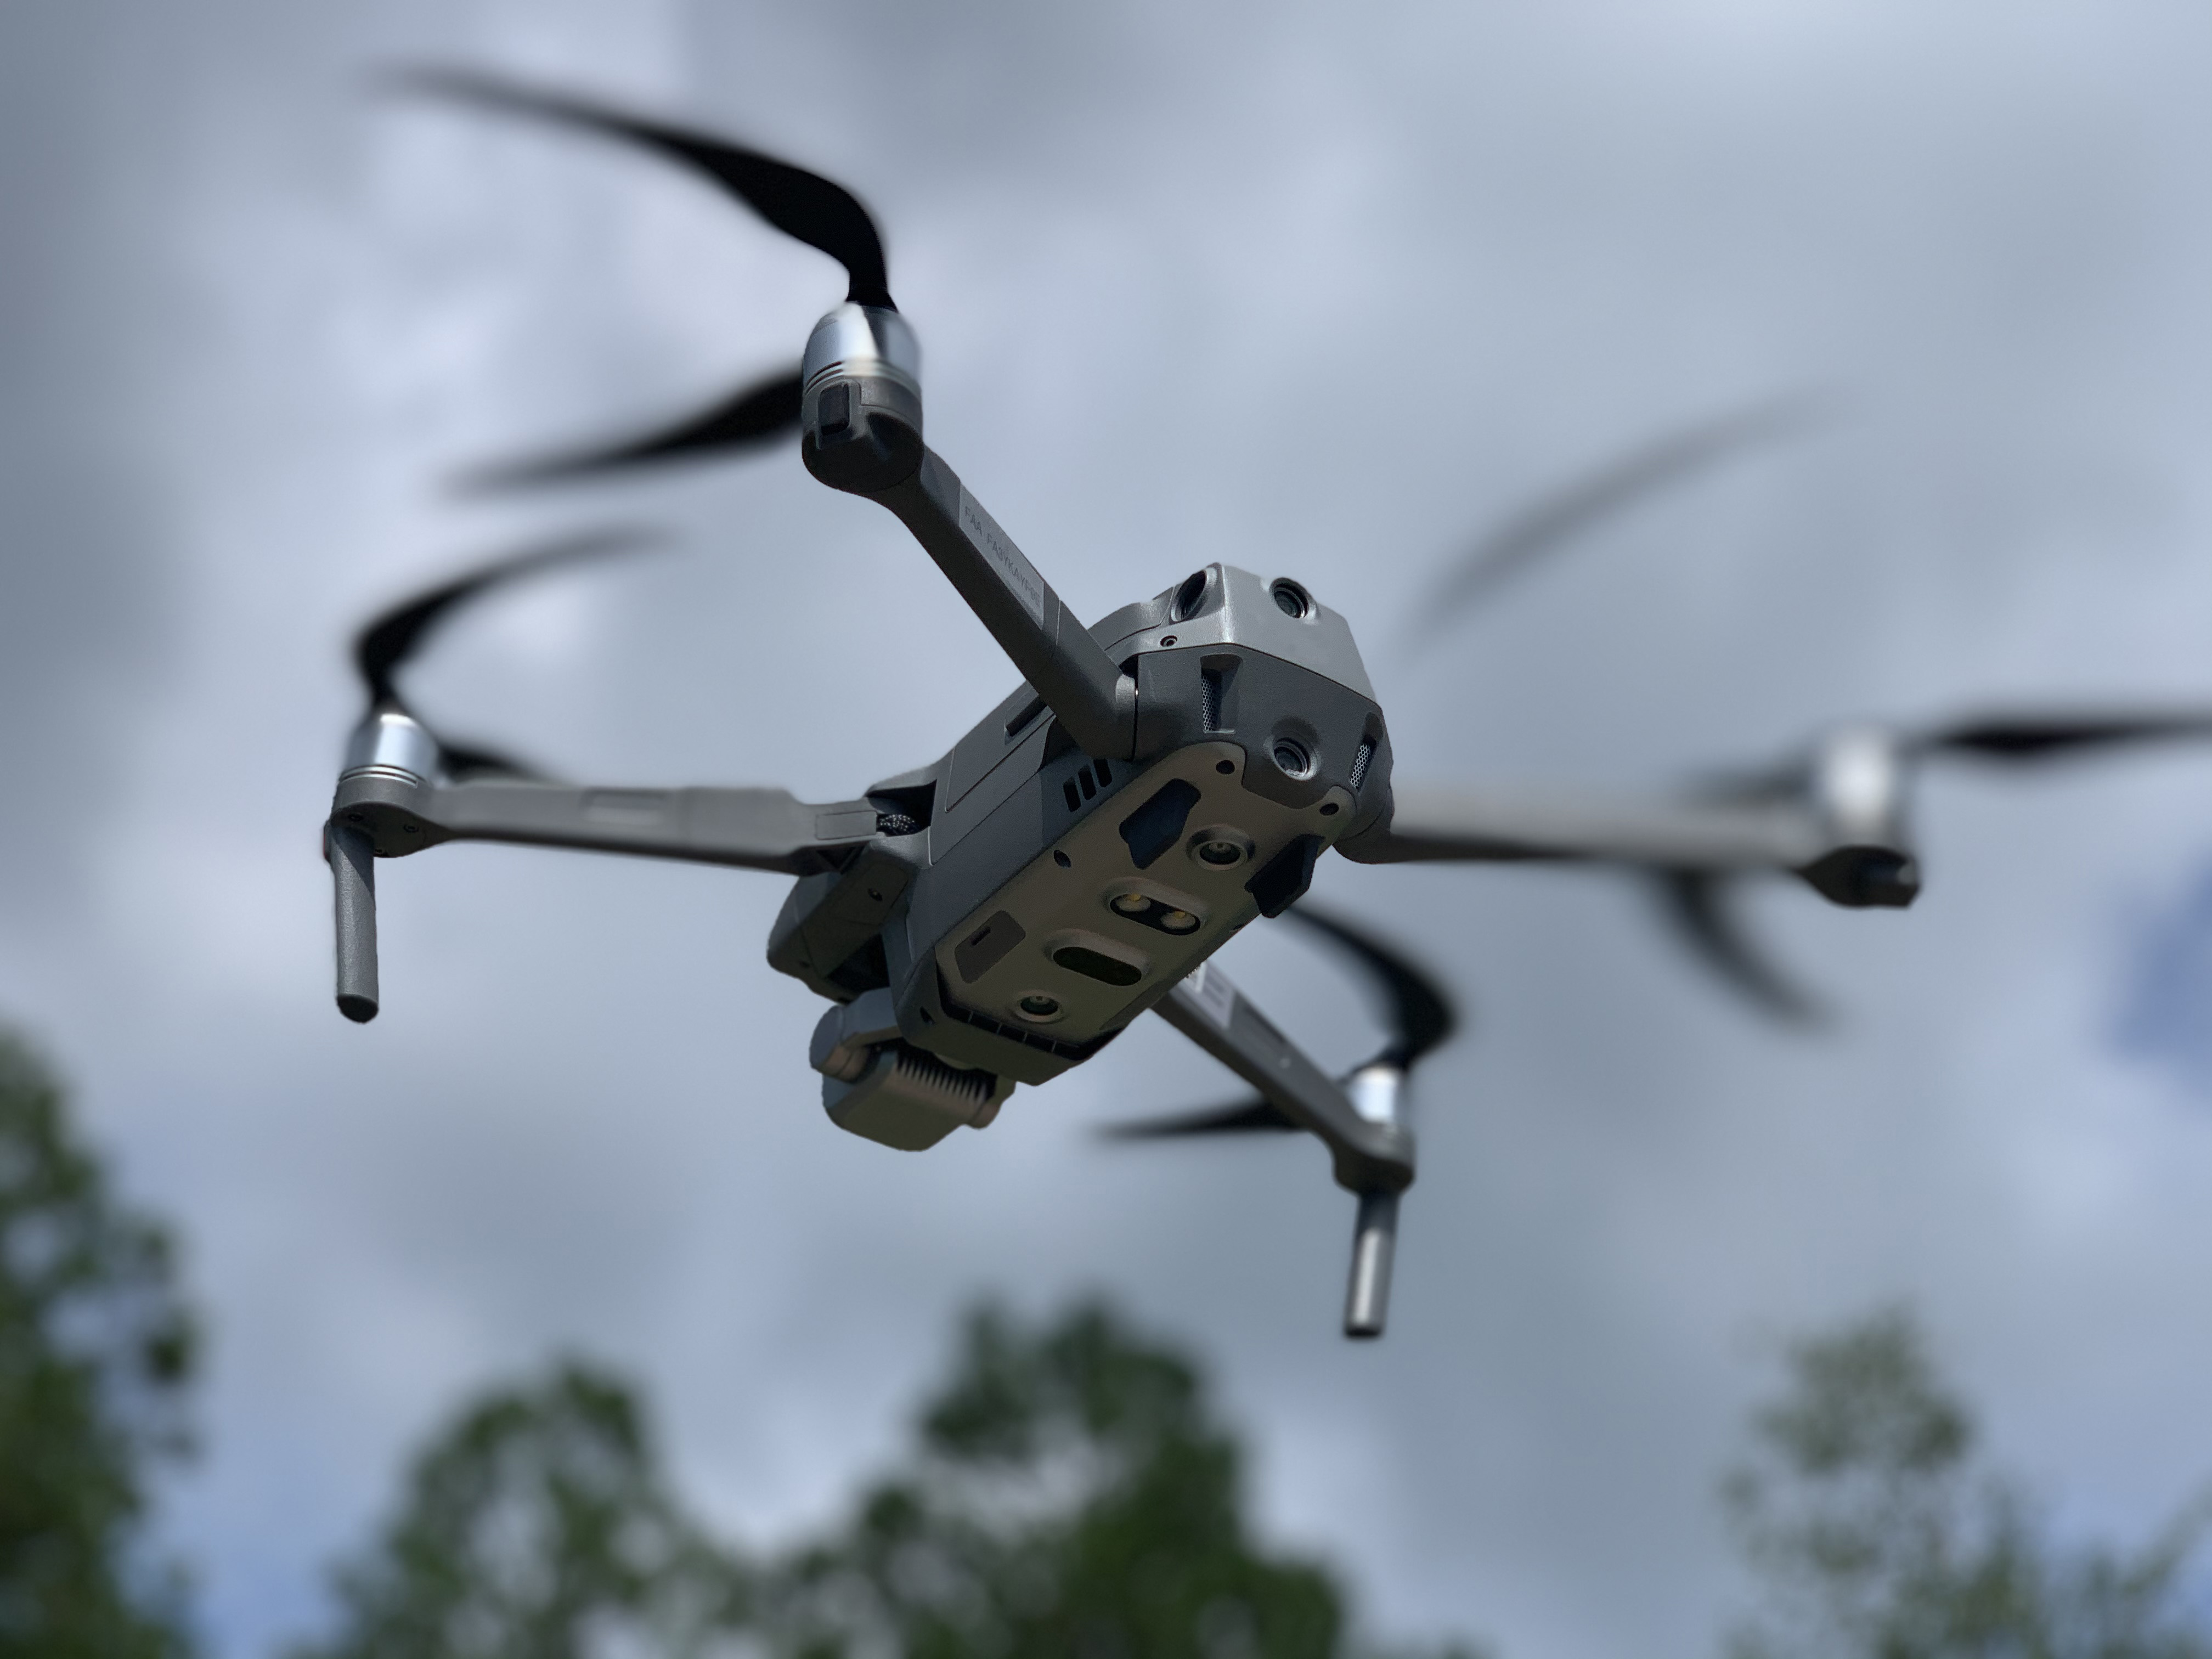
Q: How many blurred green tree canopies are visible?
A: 4